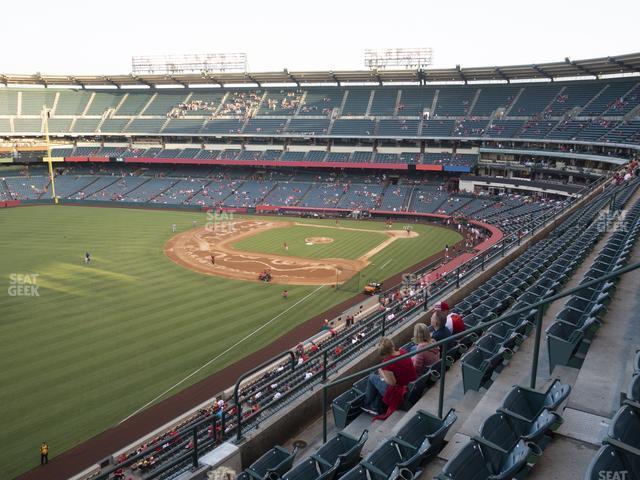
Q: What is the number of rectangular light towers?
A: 2